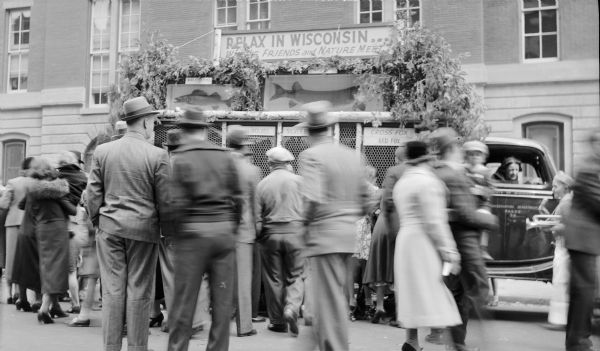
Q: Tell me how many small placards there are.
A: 5